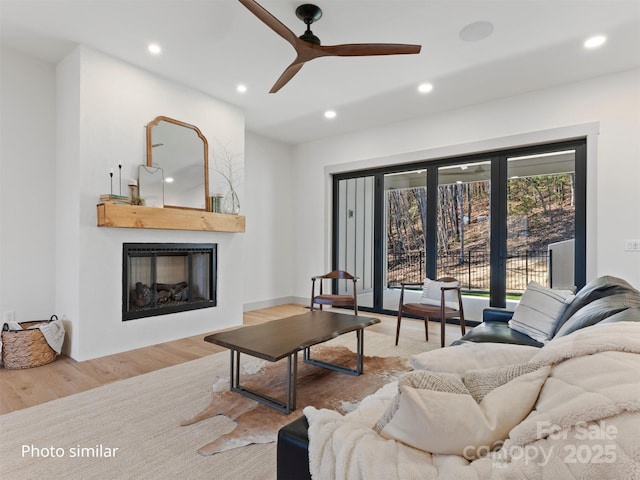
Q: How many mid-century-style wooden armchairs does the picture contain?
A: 2